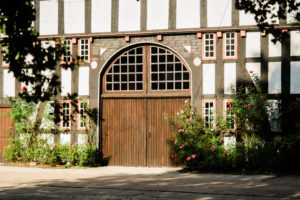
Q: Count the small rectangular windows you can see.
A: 8